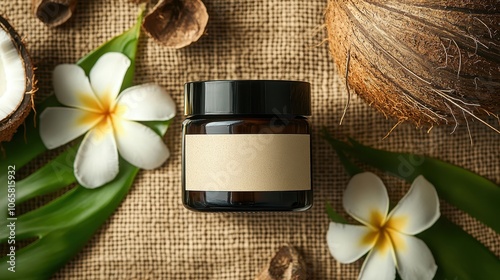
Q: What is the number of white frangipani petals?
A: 11